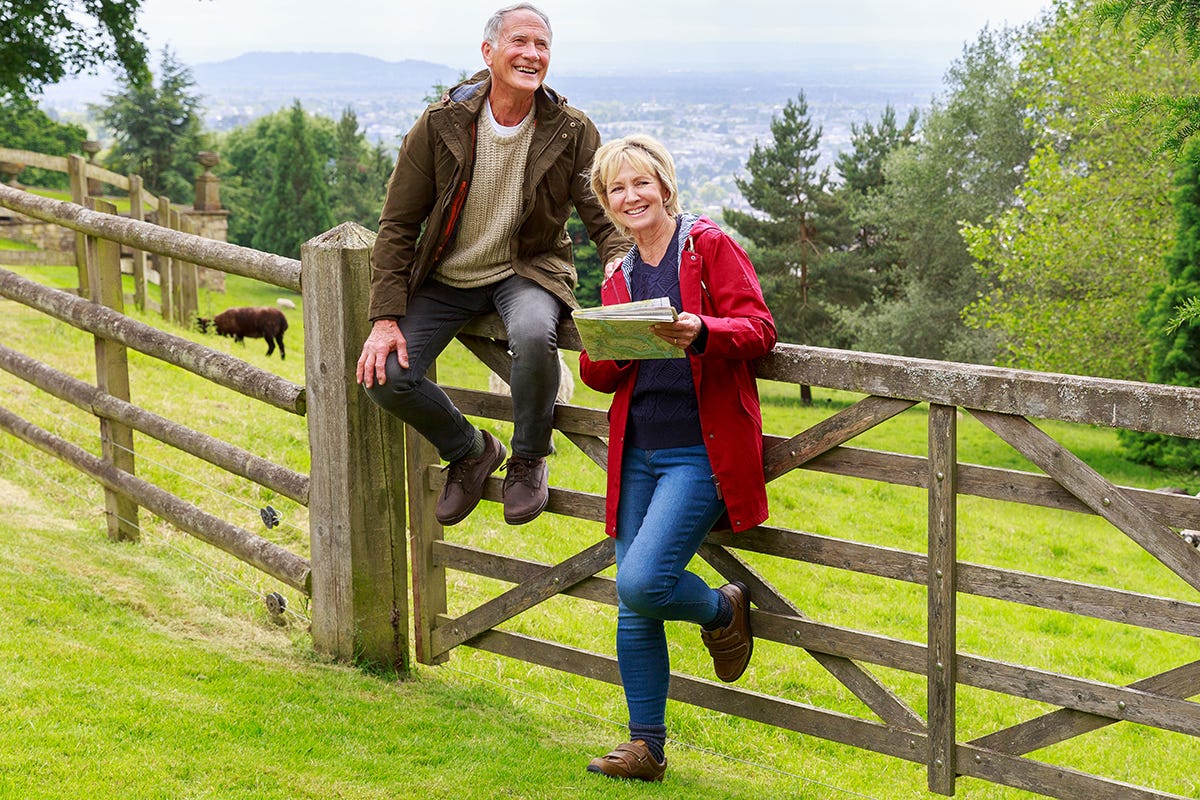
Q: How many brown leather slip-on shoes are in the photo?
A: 2